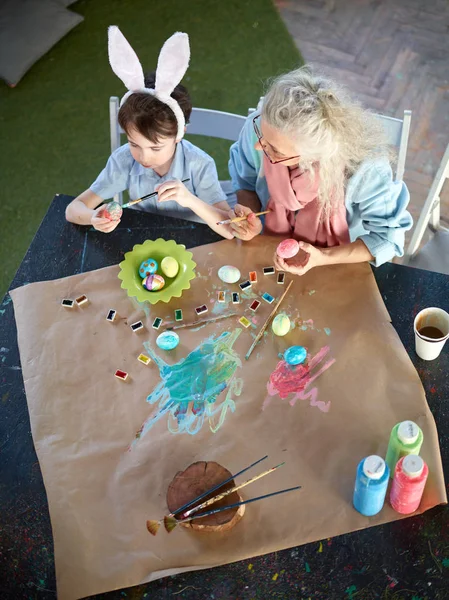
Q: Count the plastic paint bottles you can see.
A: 3